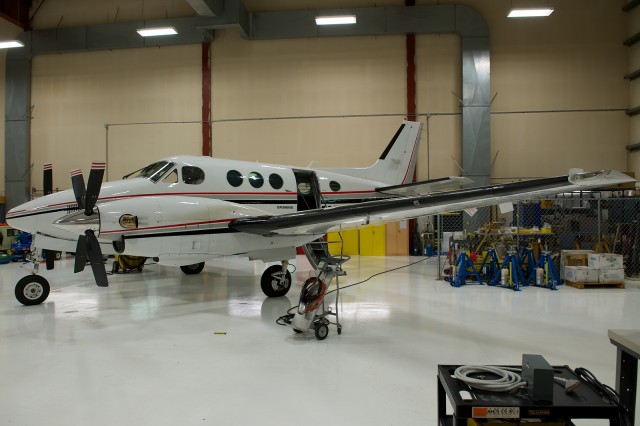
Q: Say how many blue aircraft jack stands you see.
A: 5